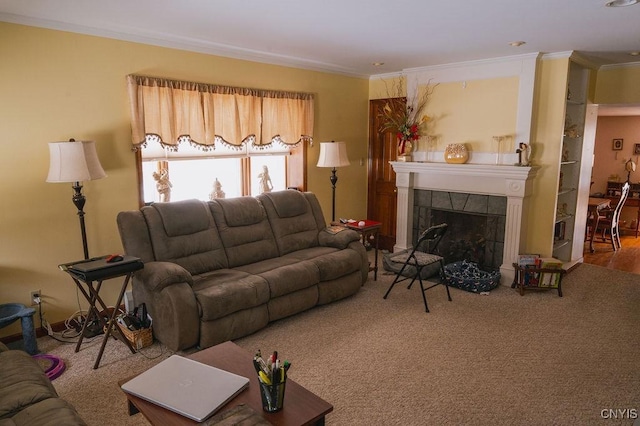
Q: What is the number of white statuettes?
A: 3